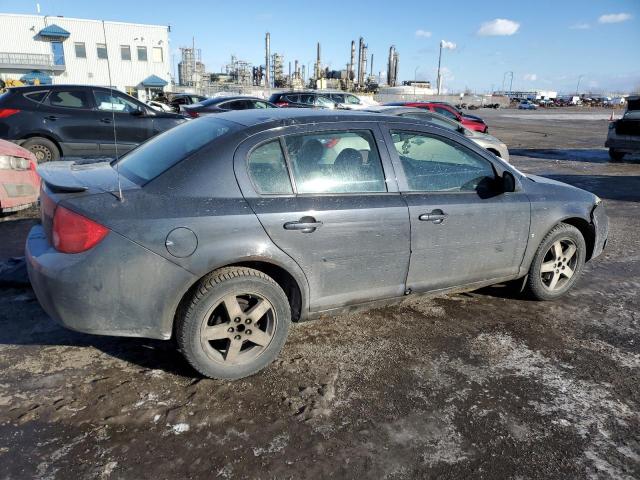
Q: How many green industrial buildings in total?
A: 0